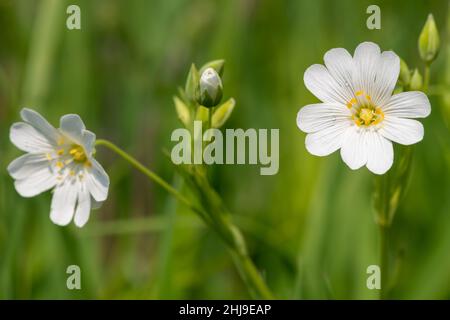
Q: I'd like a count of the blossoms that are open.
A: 2